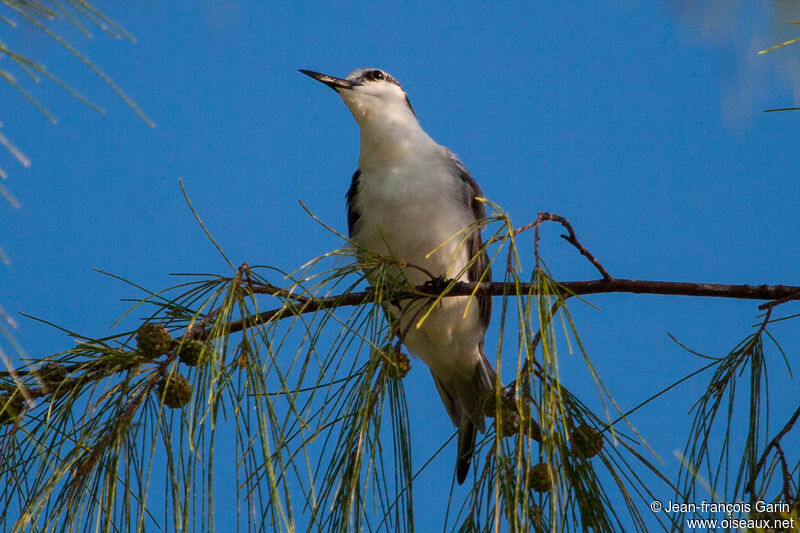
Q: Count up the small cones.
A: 10